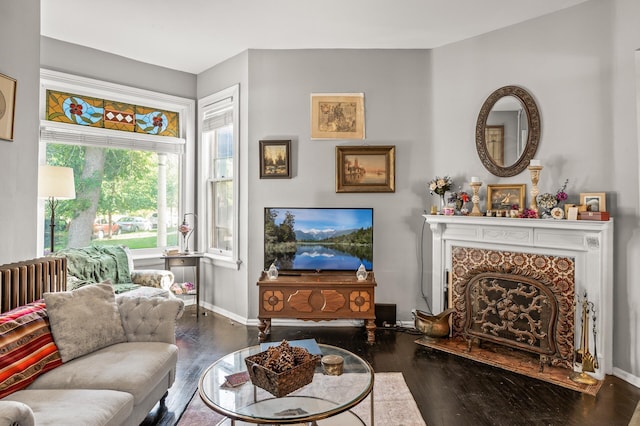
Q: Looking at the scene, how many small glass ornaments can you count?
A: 2